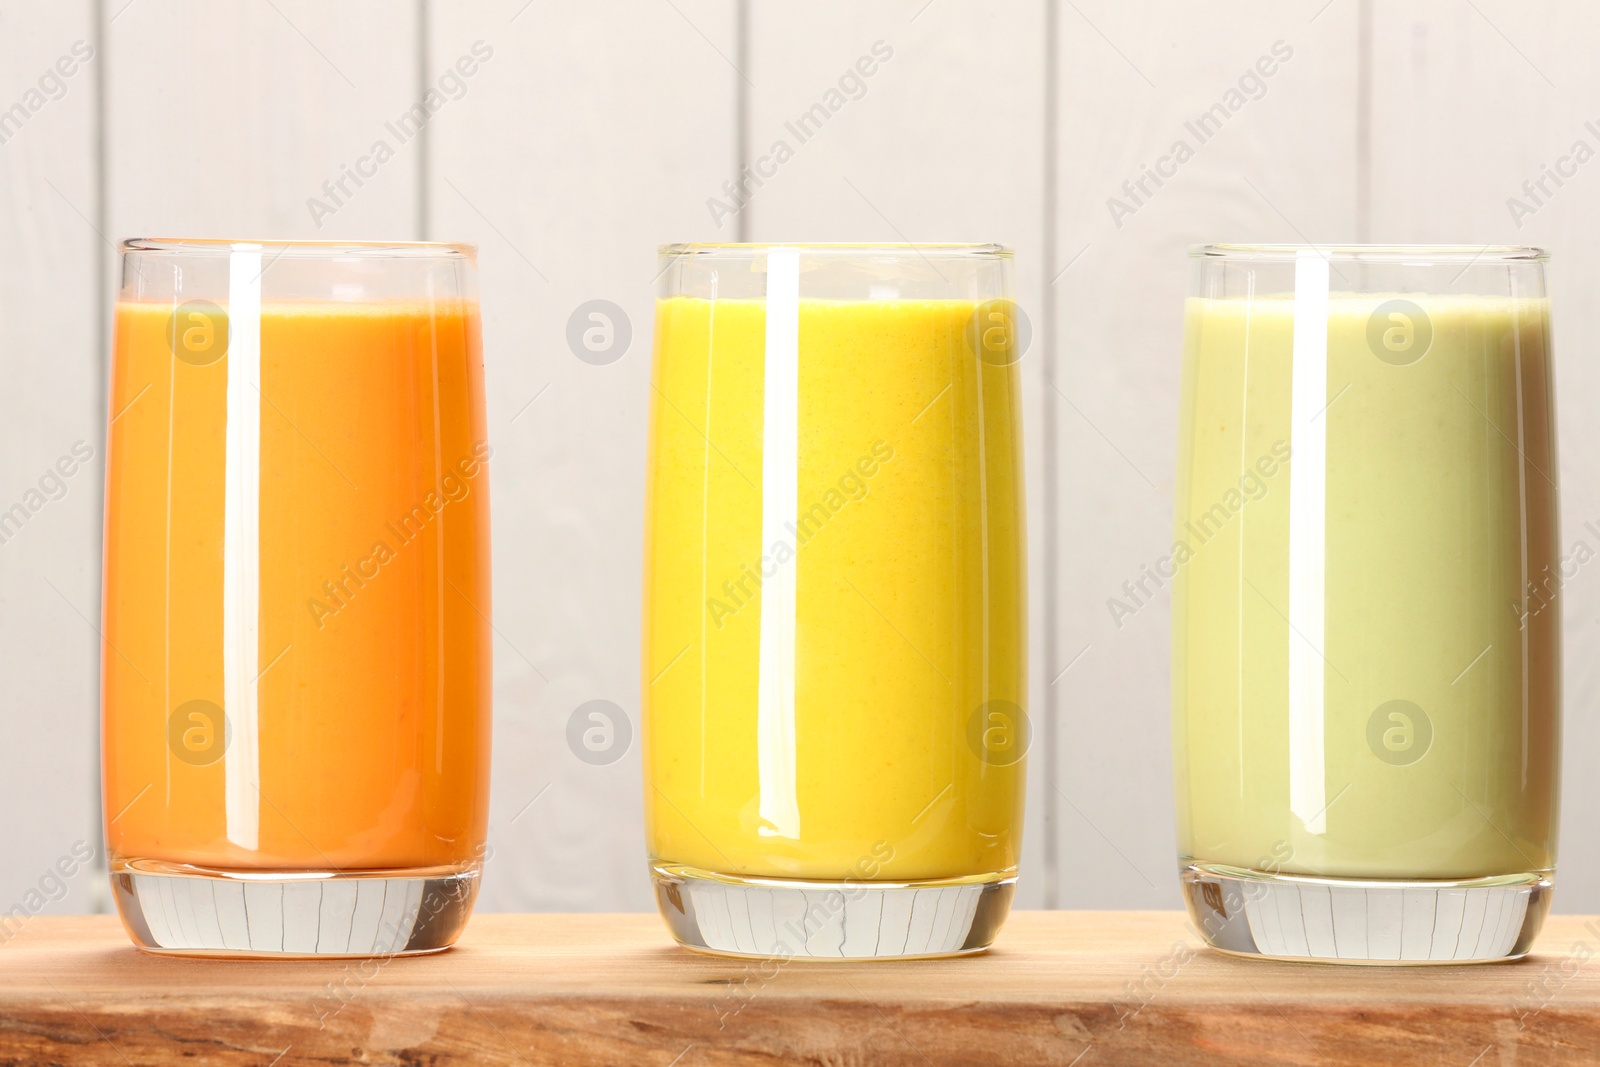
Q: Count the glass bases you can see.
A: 3